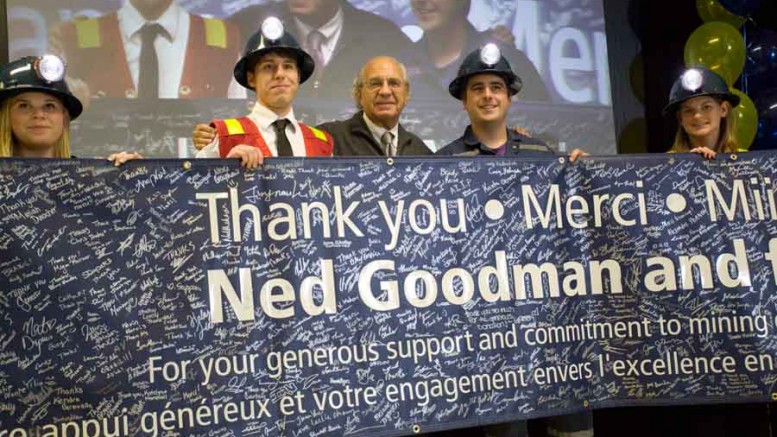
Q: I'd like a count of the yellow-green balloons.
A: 3